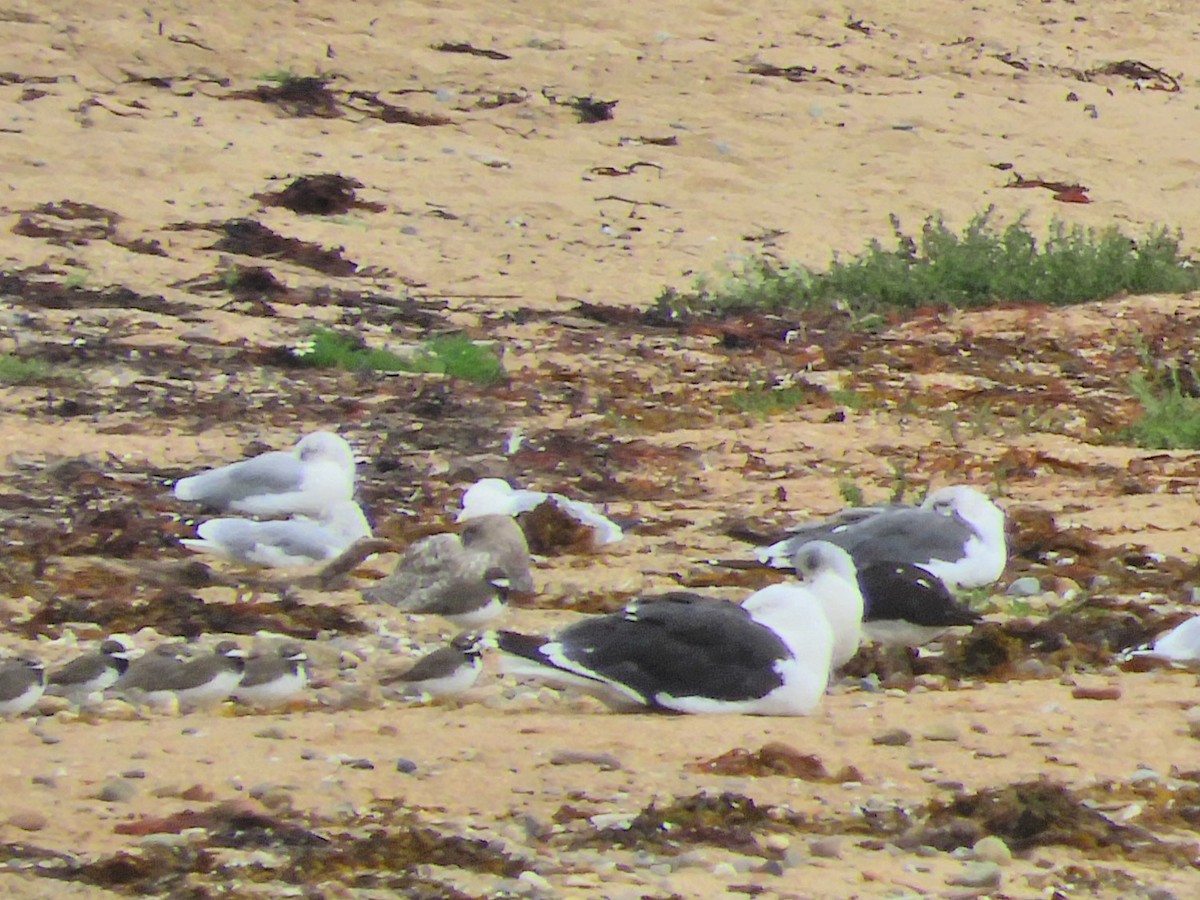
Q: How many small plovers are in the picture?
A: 7